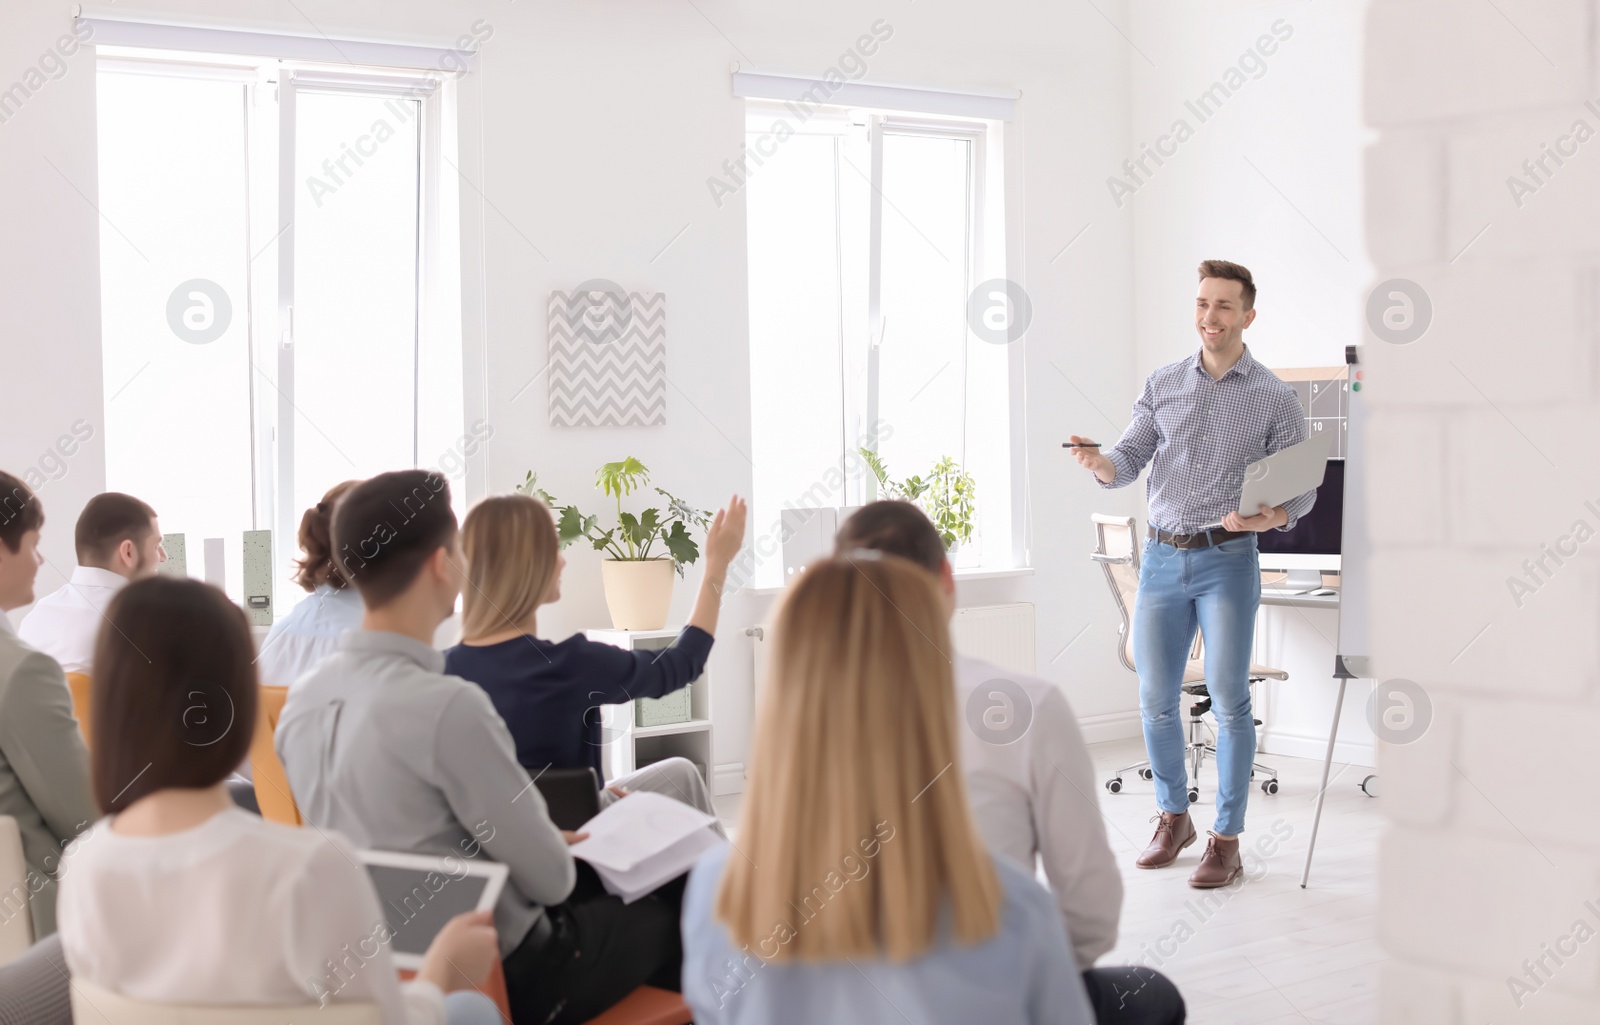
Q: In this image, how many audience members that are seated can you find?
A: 8